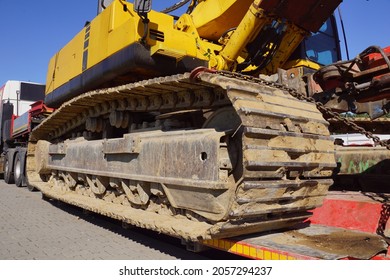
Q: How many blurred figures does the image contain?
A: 0